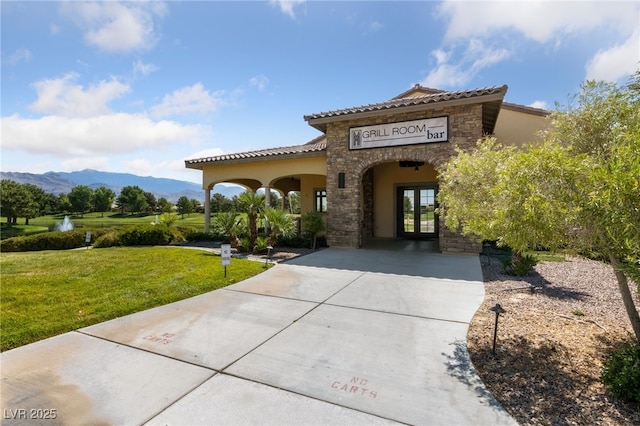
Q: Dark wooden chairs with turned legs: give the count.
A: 0